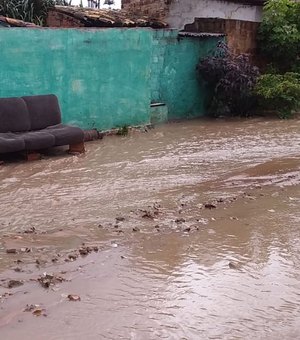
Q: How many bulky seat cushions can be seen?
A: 3